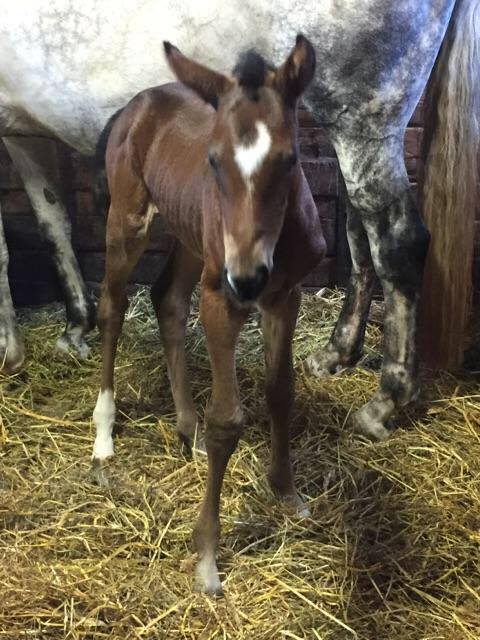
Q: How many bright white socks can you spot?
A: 1